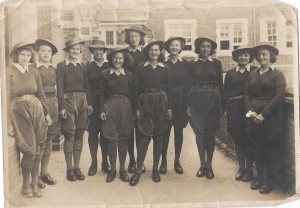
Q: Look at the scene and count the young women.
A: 11